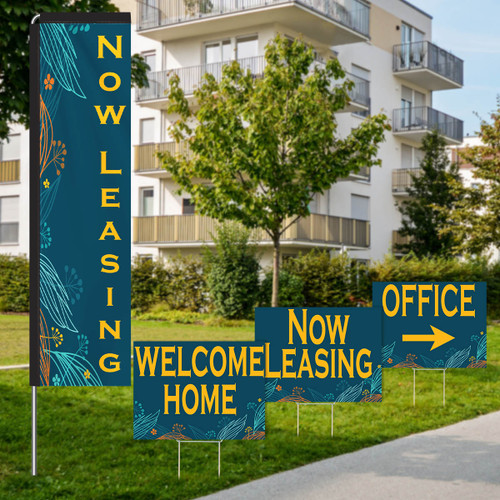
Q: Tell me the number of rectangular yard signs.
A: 3